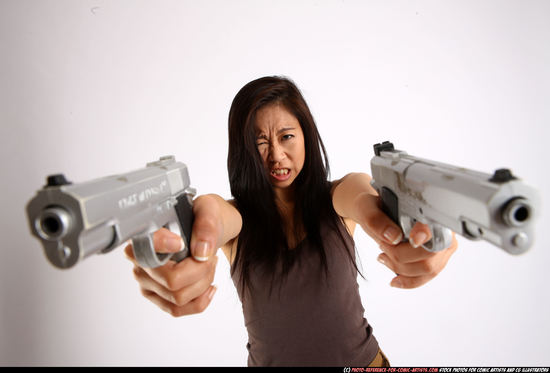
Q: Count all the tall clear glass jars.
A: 0